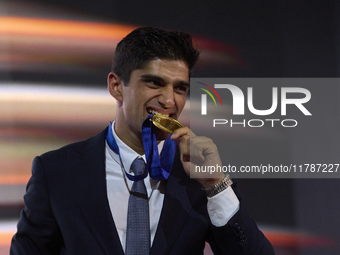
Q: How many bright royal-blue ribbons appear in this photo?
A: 1